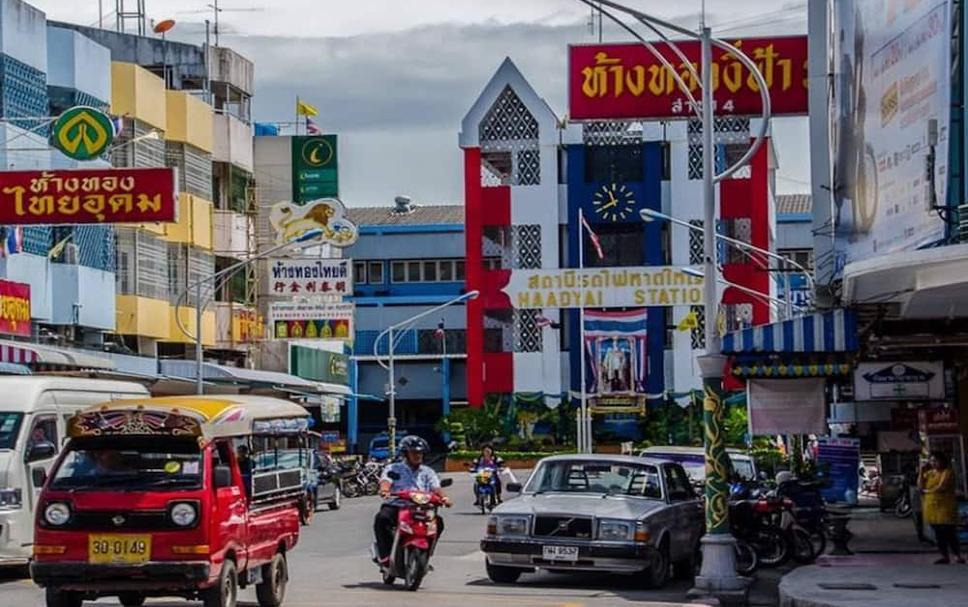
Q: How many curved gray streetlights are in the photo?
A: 5